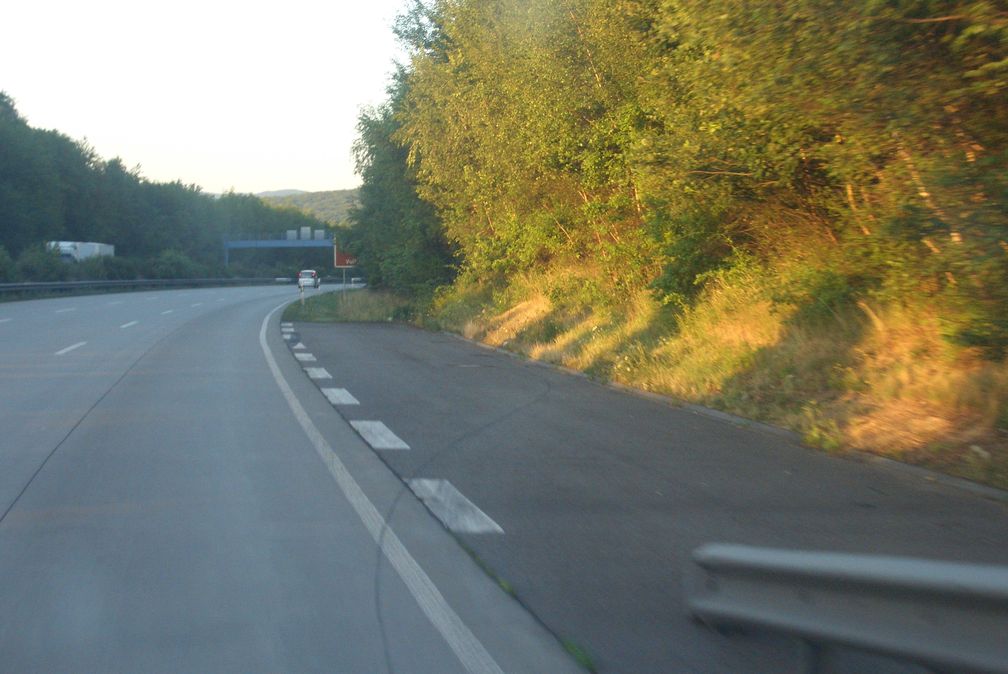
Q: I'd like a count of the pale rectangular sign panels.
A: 3